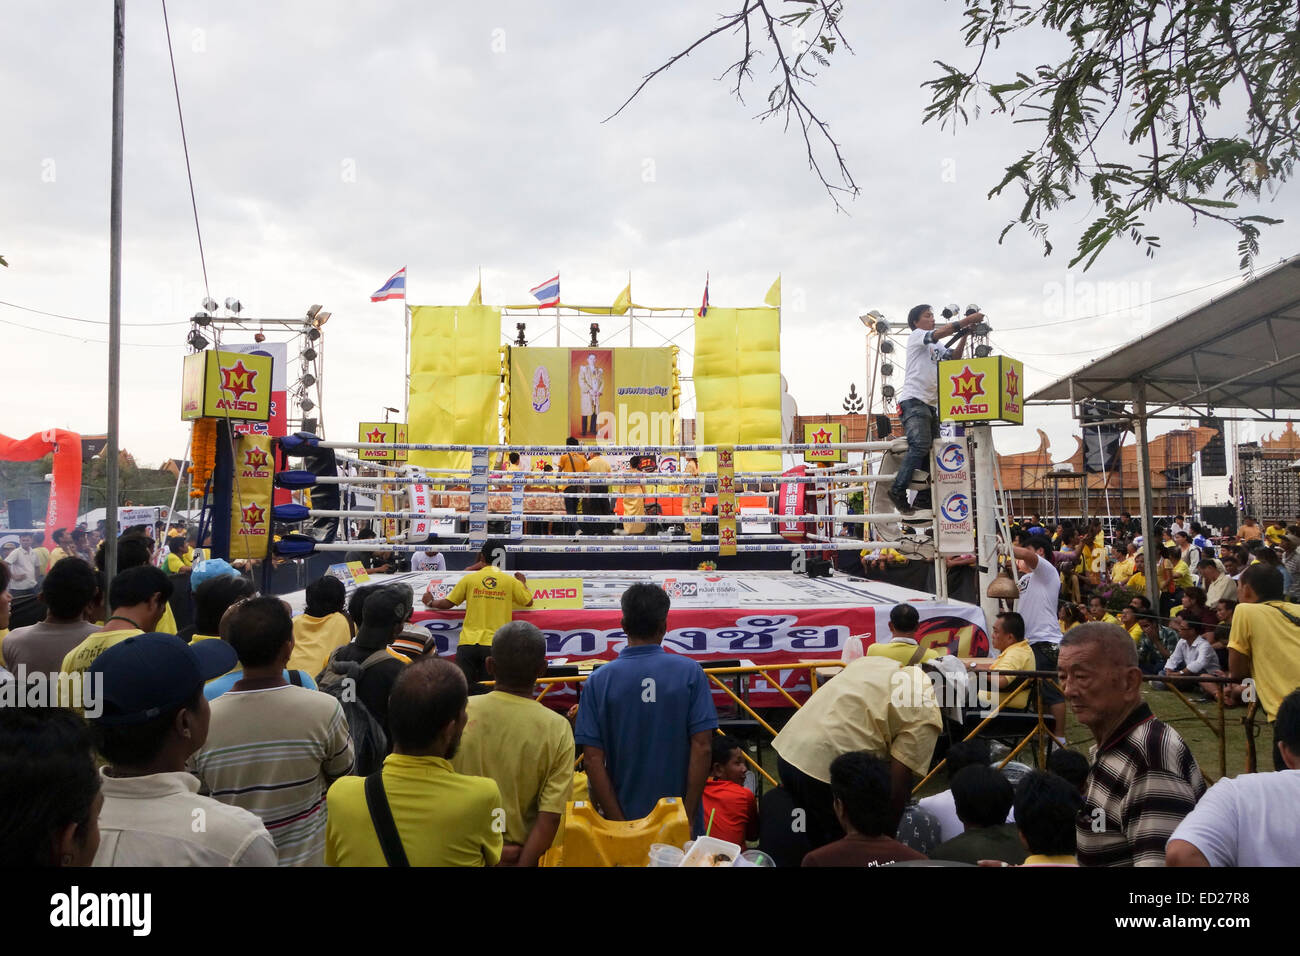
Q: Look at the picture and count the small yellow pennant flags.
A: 3